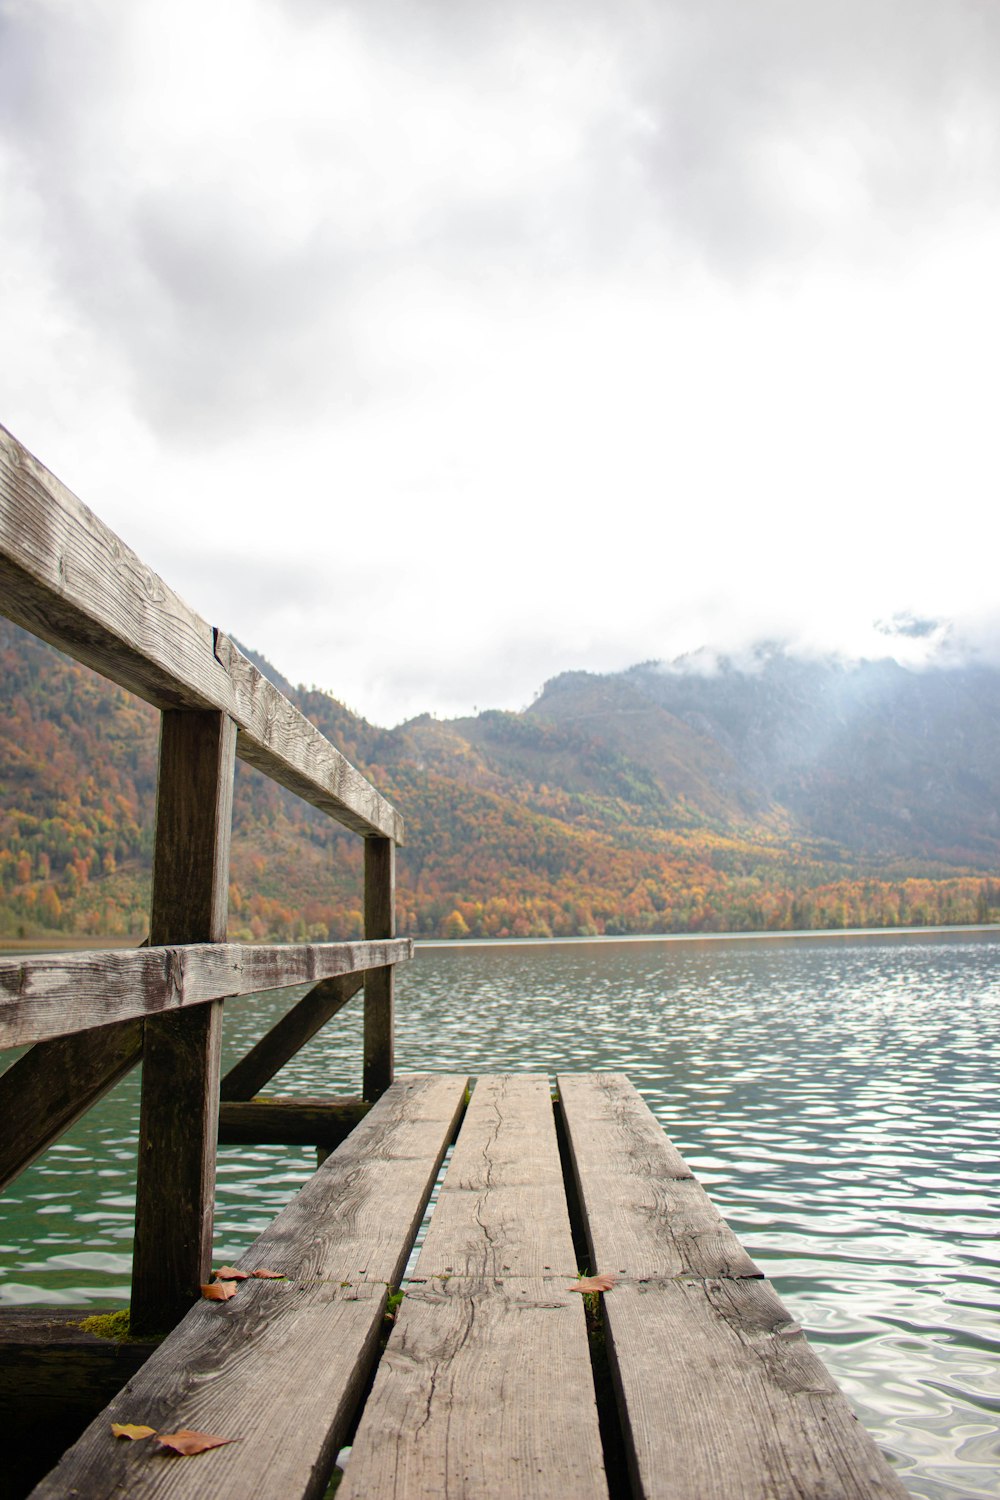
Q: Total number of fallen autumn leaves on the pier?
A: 6